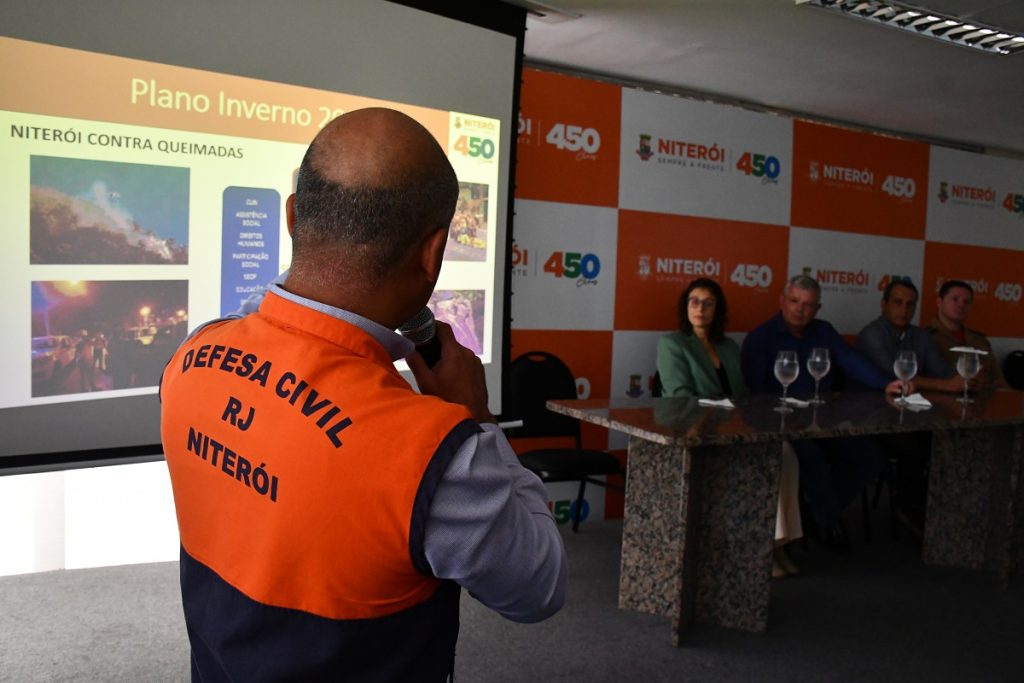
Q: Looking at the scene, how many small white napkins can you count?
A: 4